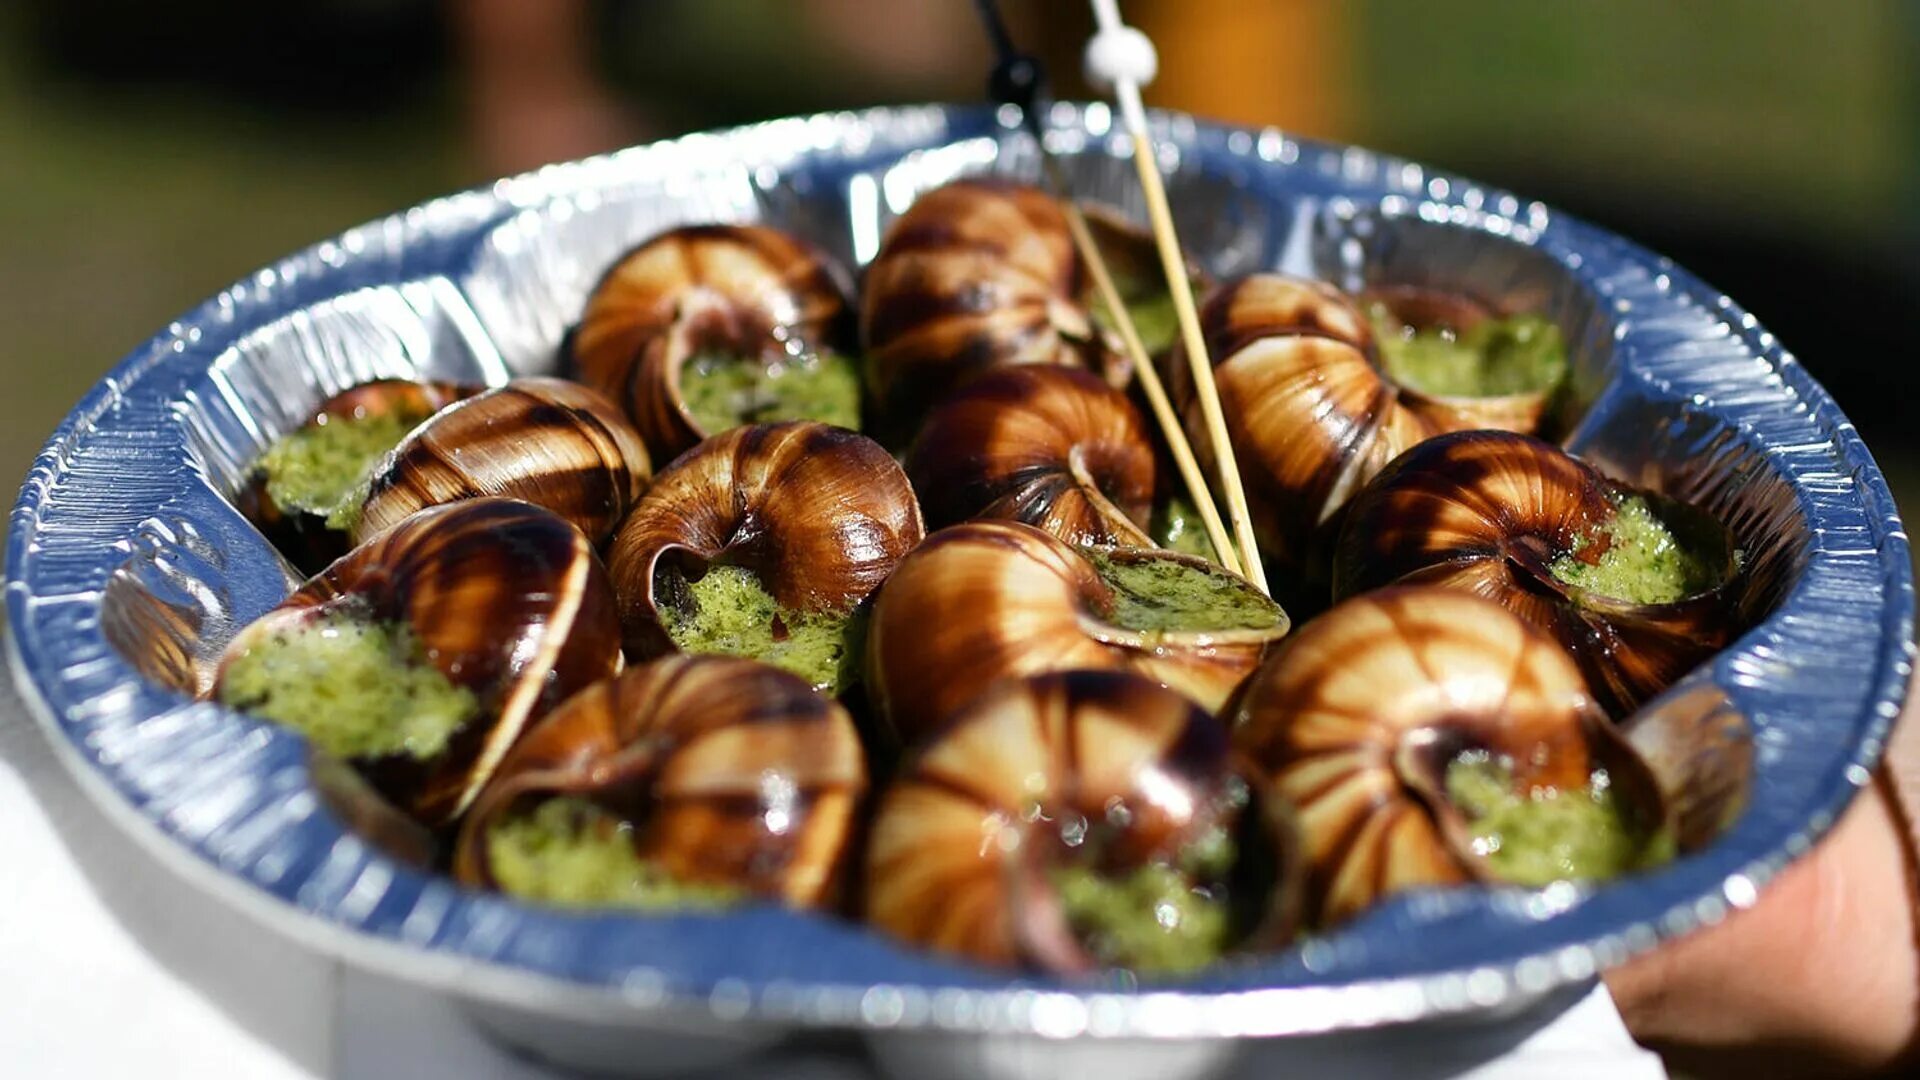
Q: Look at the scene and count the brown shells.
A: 12